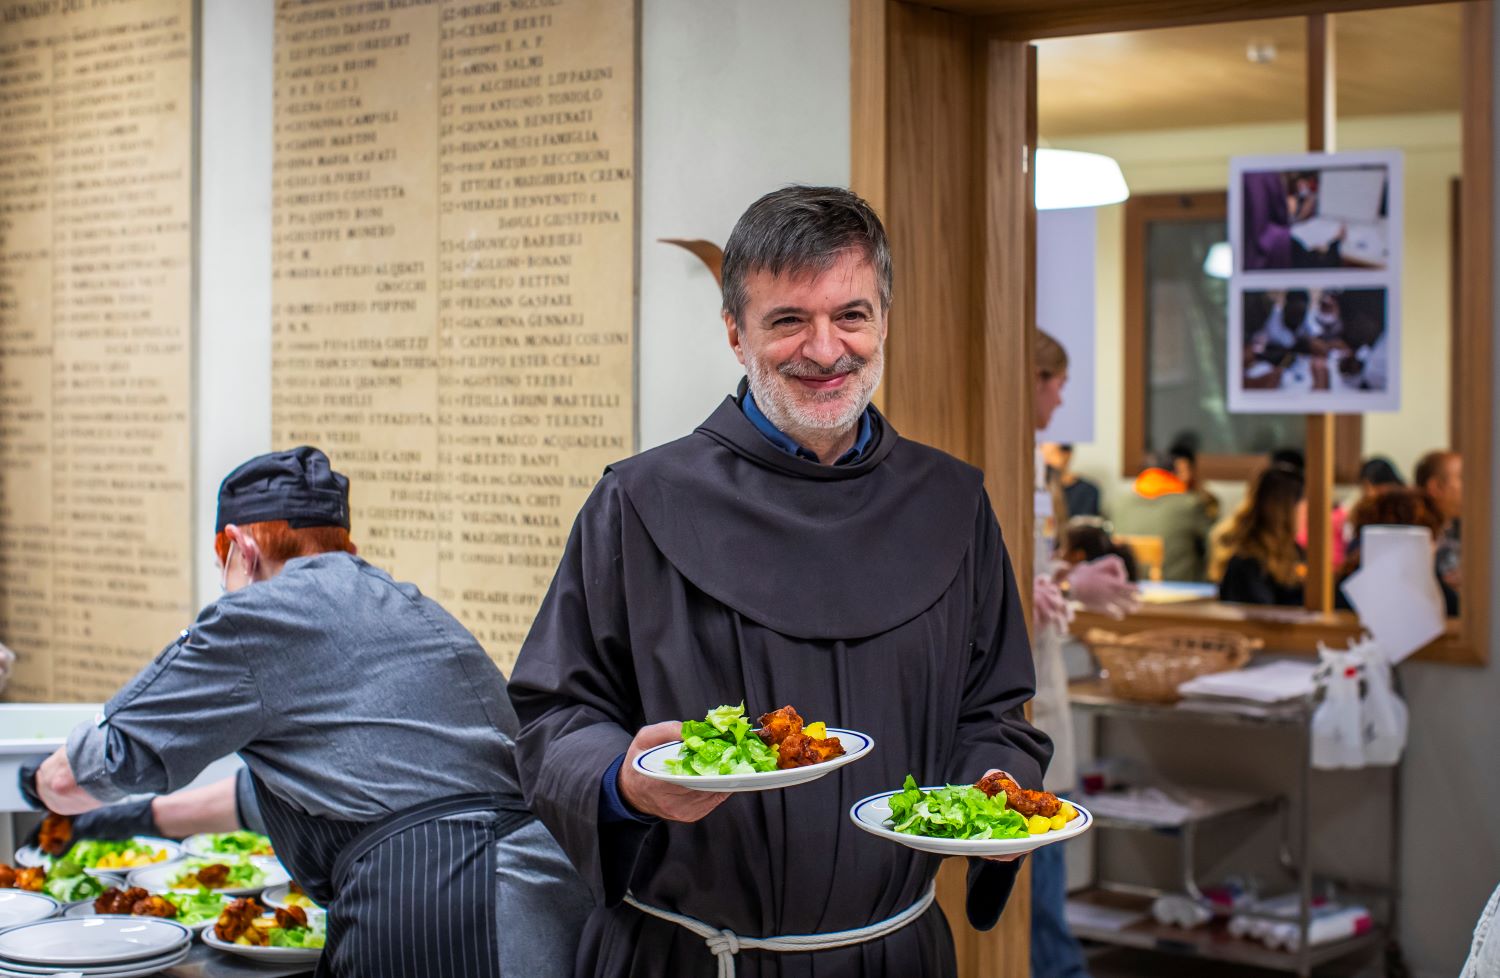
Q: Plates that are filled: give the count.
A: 9